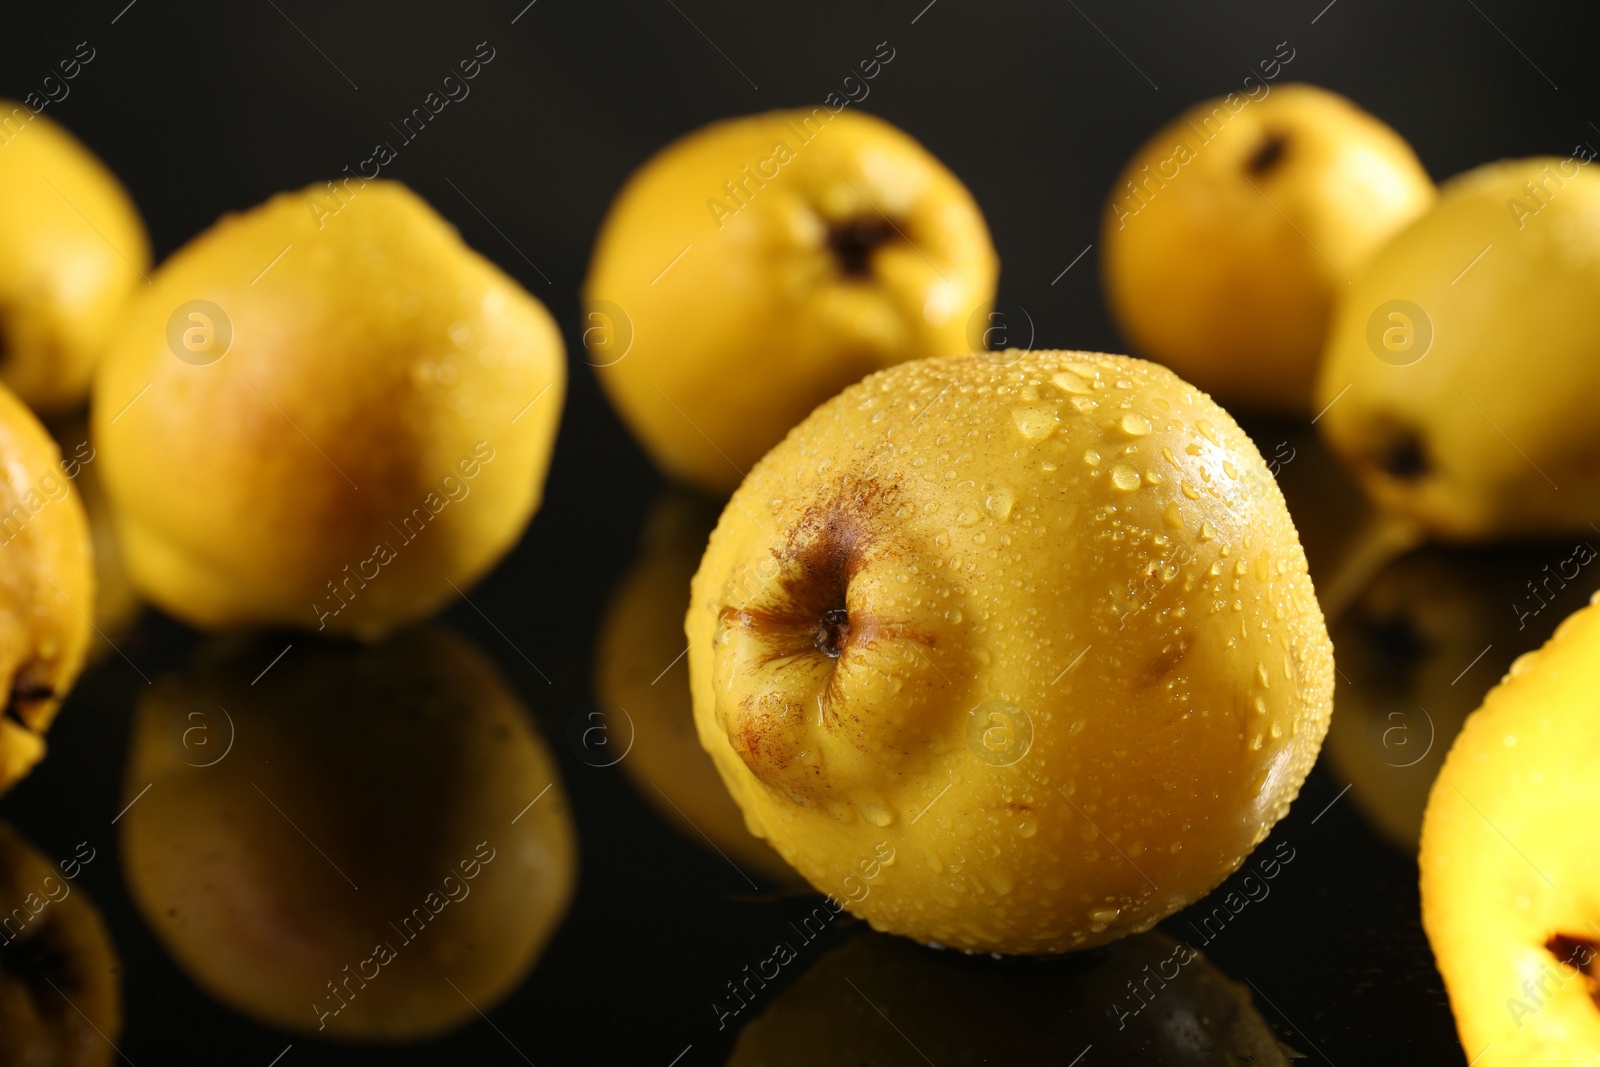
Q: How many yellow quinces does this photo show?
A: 8